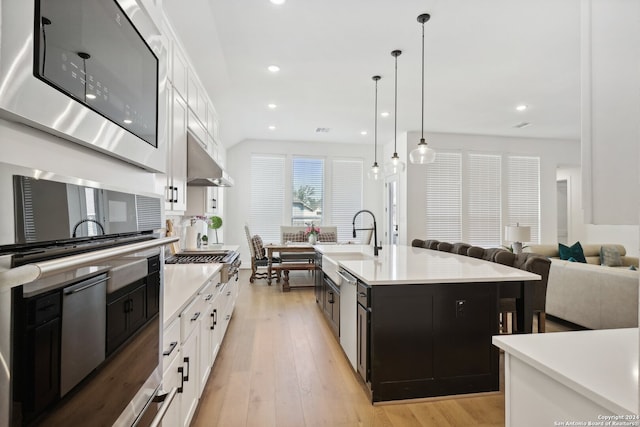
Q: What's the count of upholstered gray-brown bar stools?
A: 4